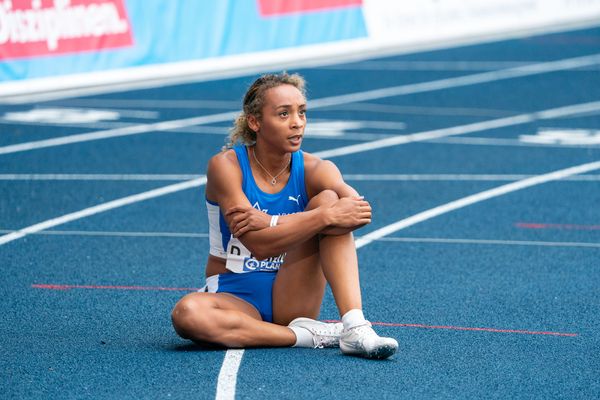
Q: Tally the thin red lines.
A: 3